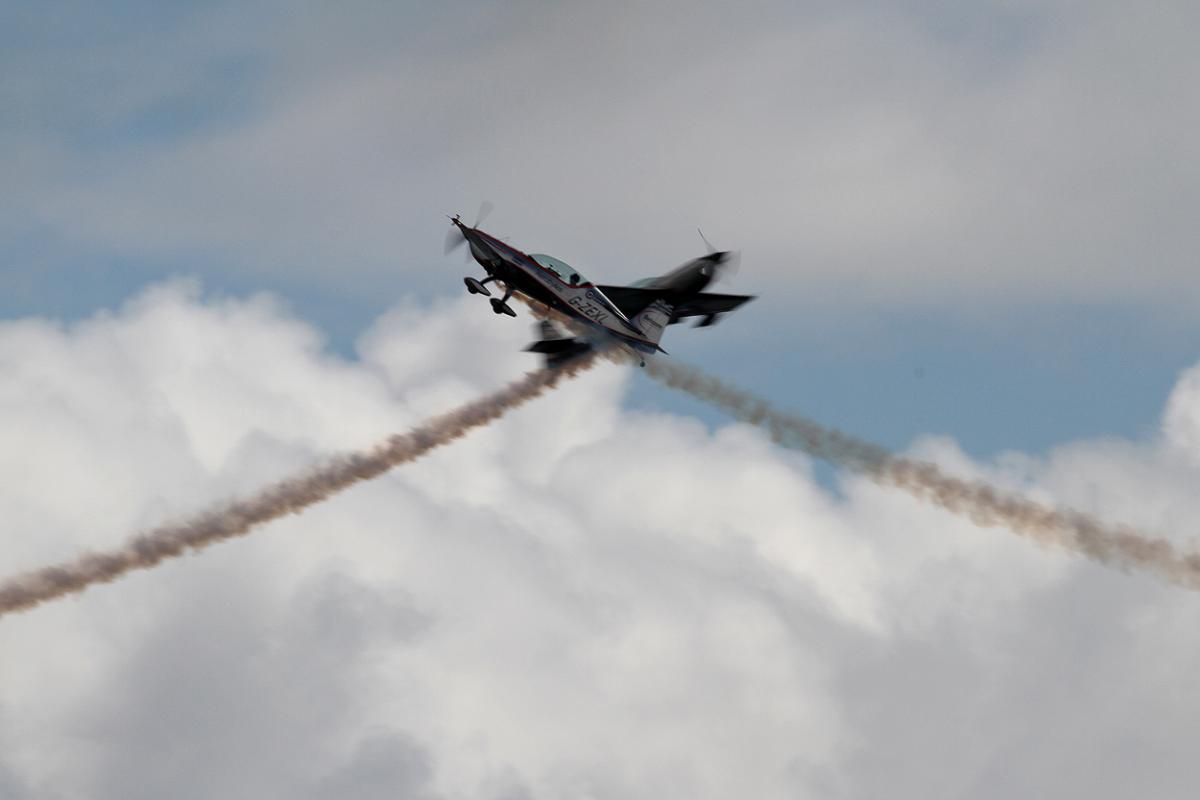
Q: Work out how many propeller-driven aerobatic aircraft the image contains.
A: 2